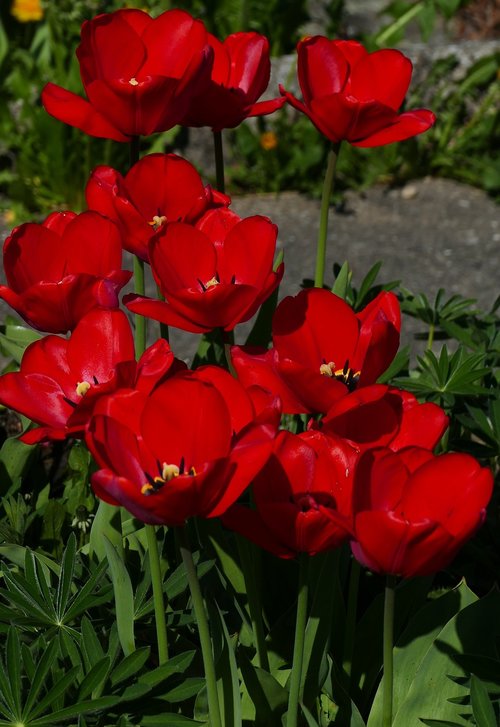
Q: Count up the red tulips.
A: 12